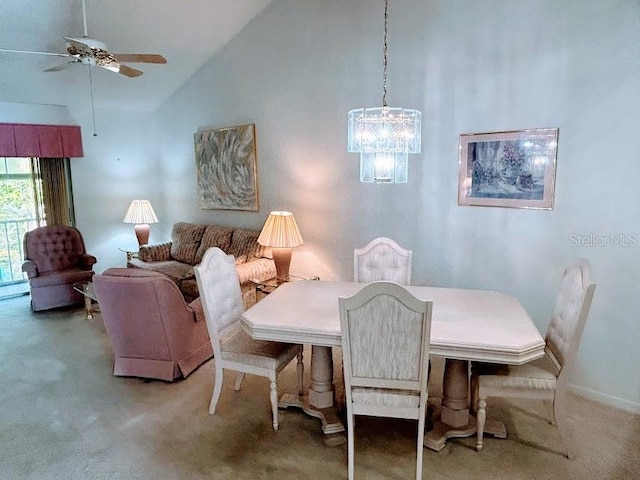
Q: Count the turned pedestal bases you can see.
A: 2